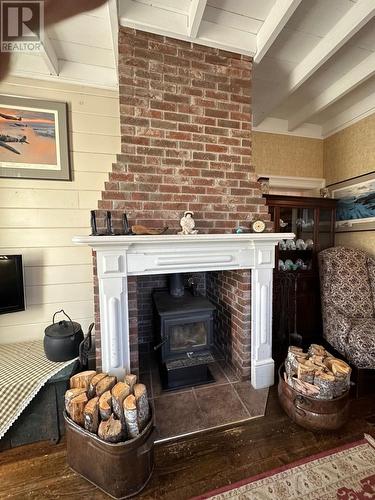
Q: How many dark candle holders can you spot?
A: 3